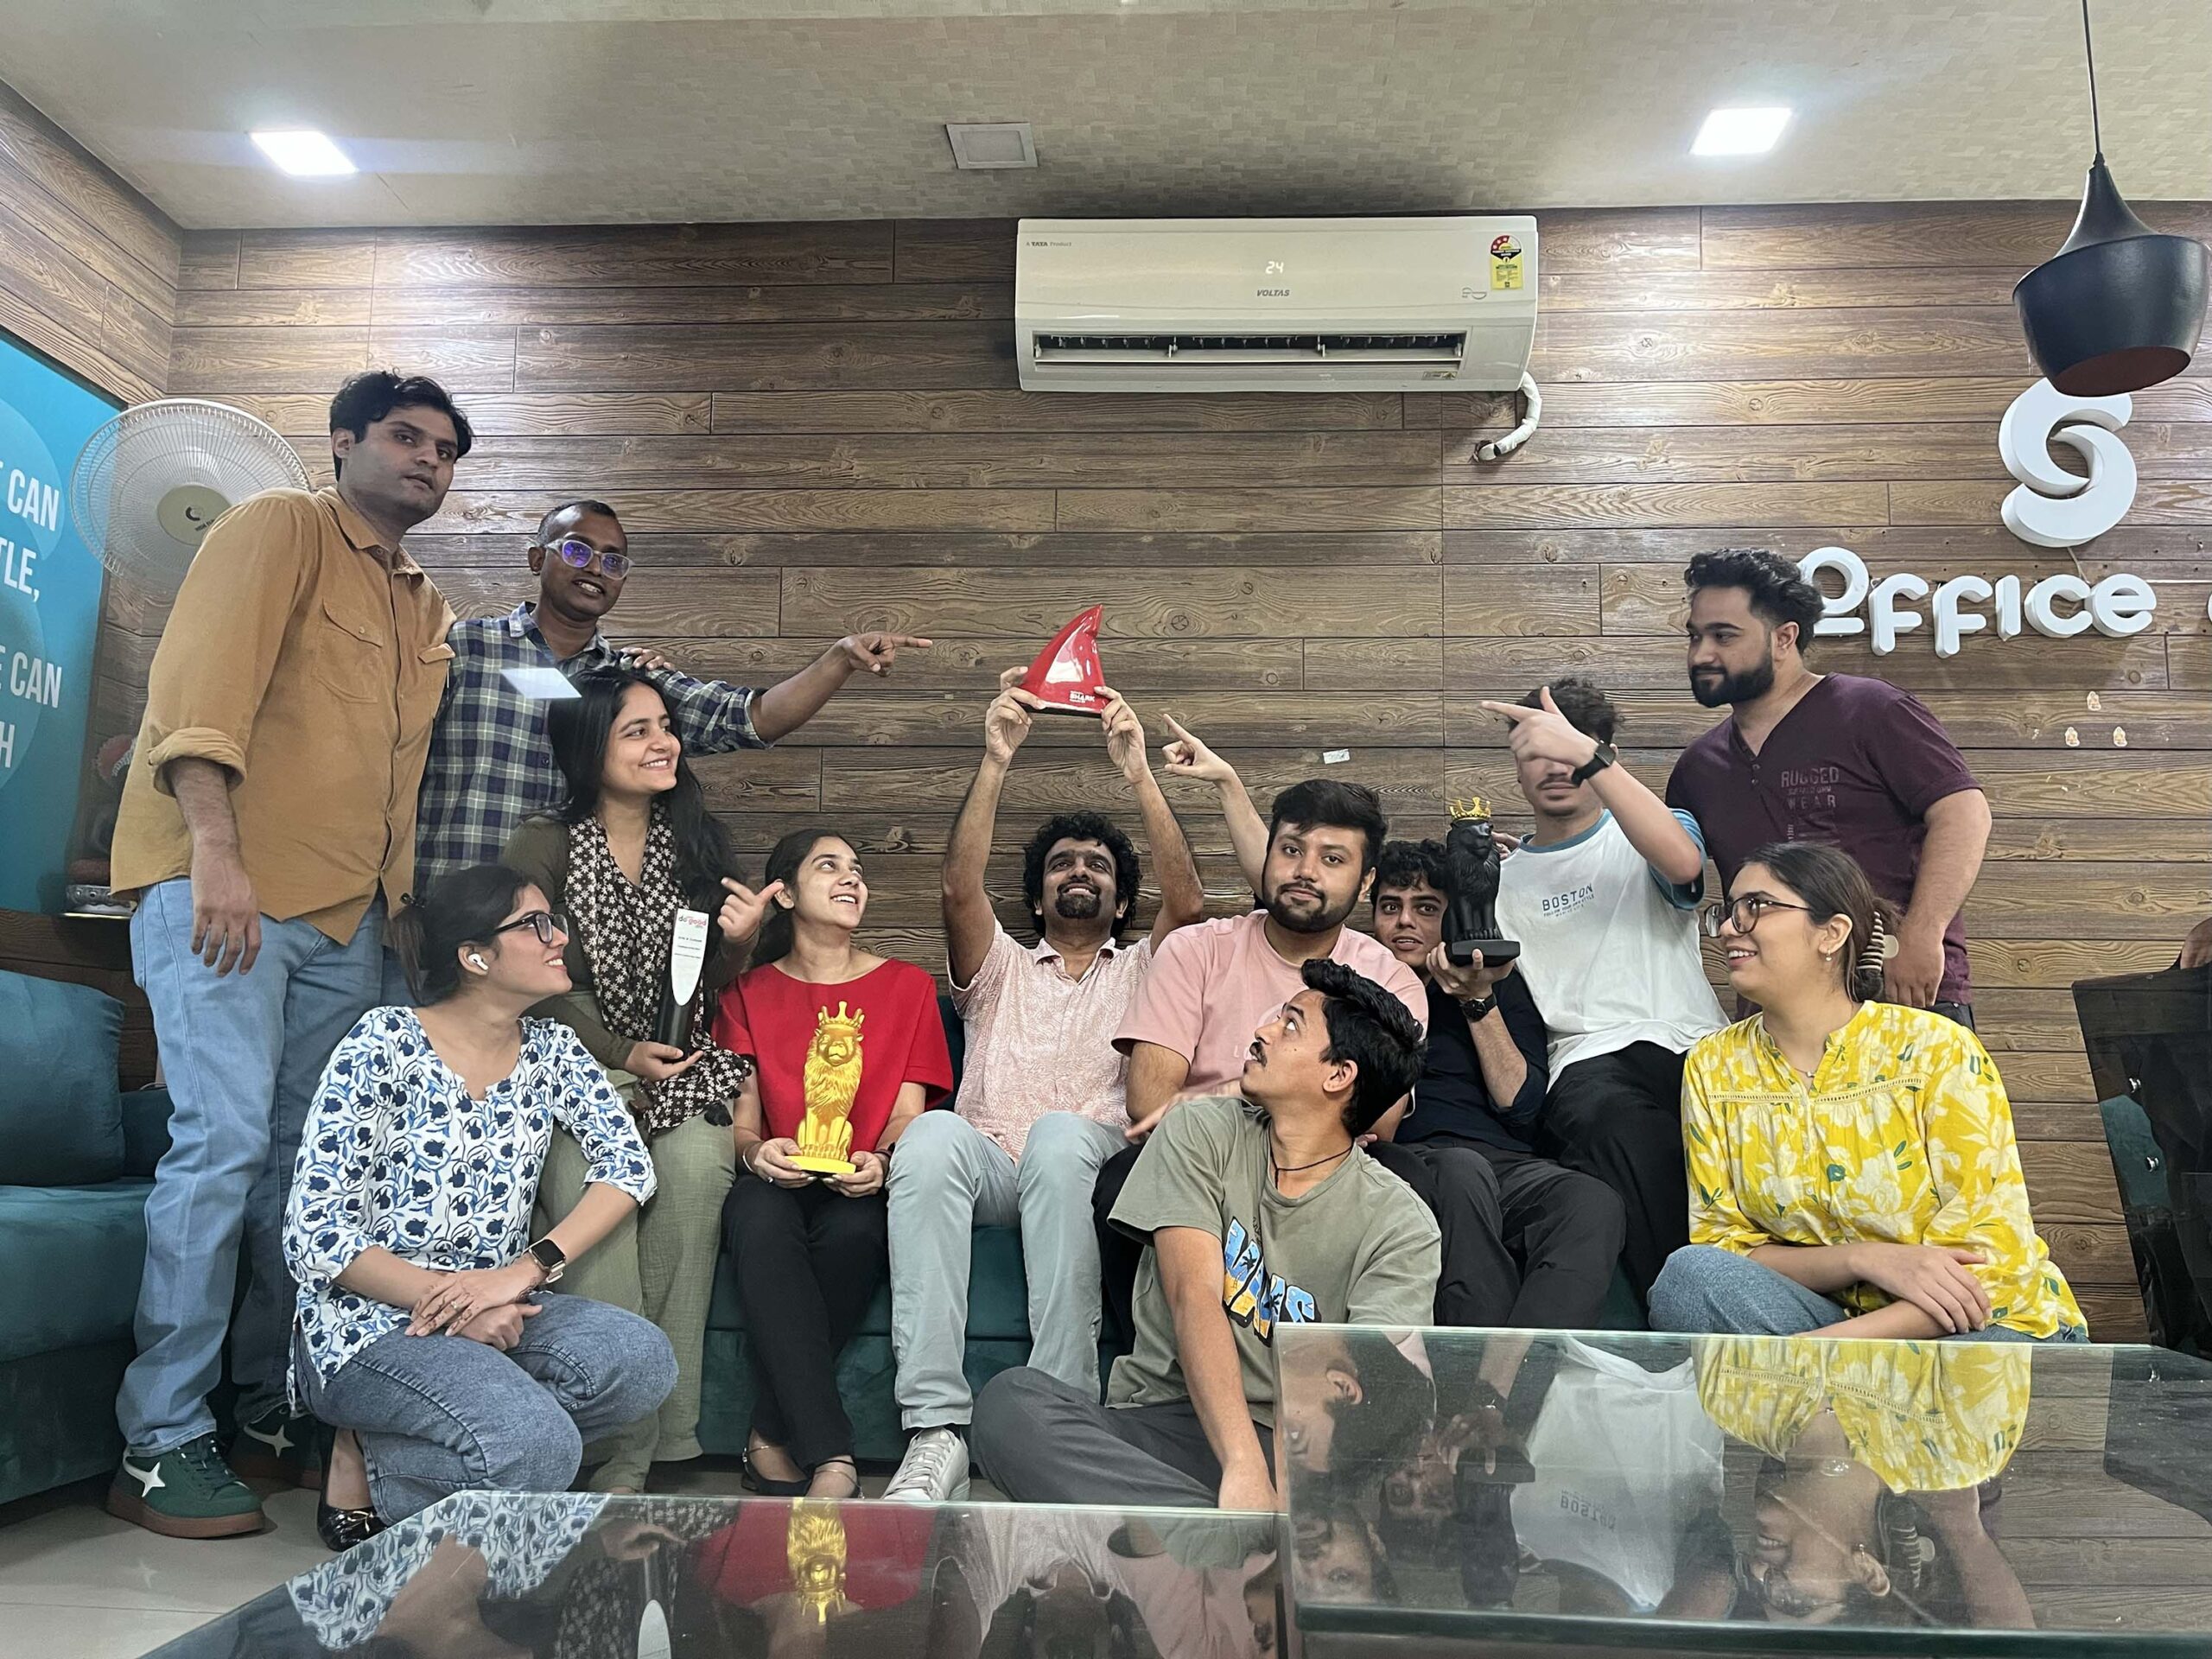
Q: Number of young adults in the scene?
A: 12